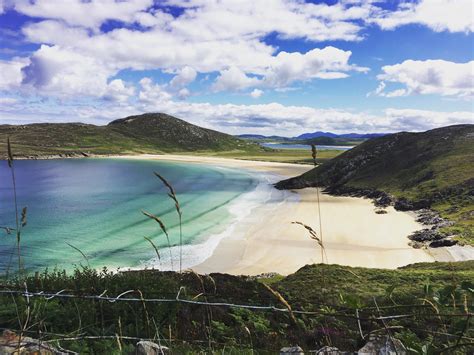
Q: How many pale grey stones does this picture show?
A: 5